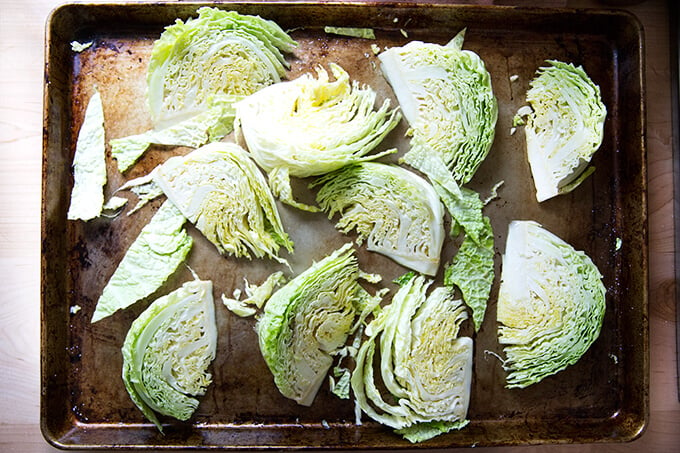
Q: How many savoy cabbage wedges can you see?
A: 10